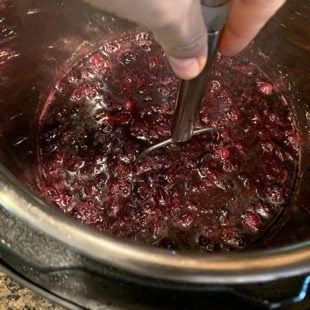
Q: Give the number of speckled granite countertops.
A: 1